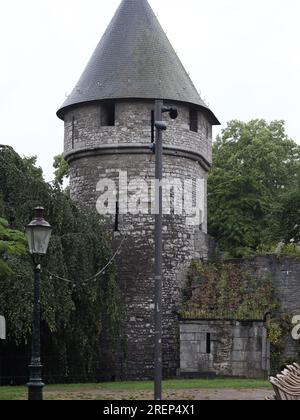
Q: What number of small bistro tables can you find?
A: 0